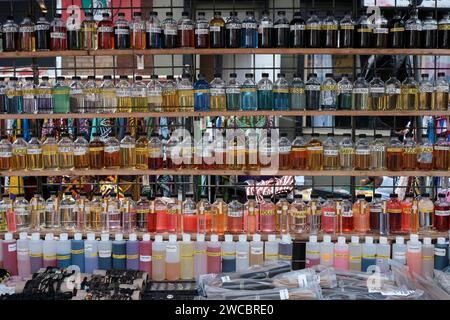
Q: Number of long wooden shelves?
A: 4